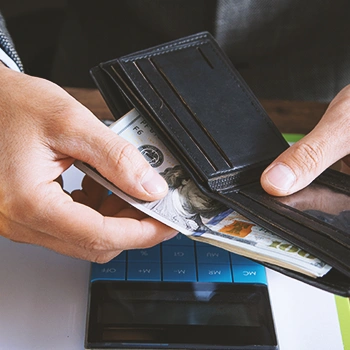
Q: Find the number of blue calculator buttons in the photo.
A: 11